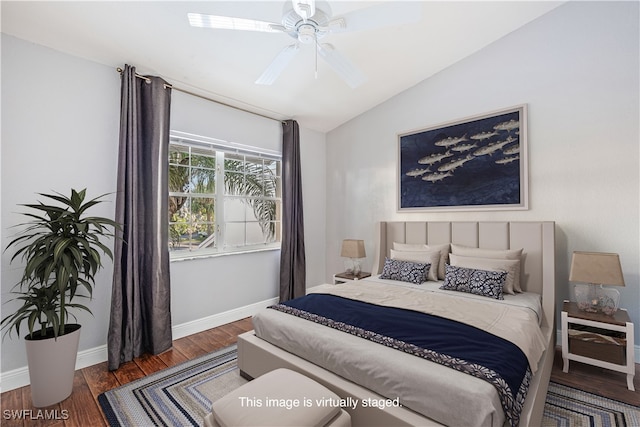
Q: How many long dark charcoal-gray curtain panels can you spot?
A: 2